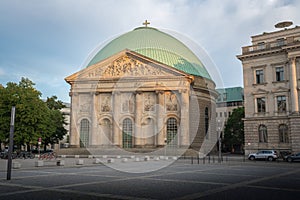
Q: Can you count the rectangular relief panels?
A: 5